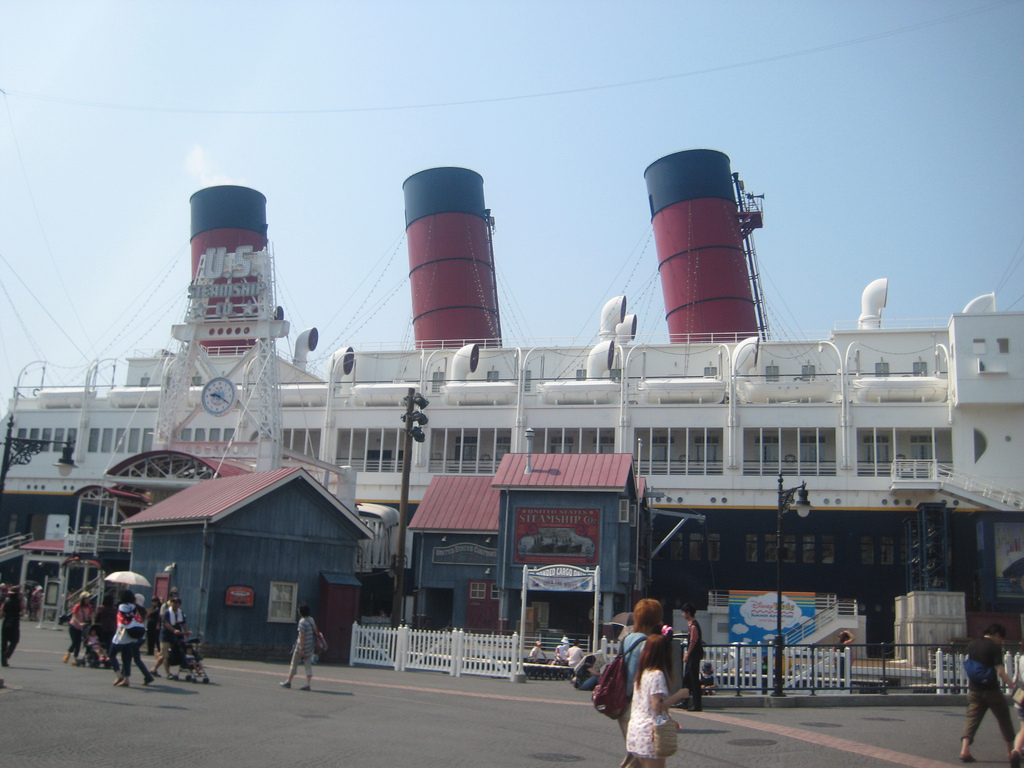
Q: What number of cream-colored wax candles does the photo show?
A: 0